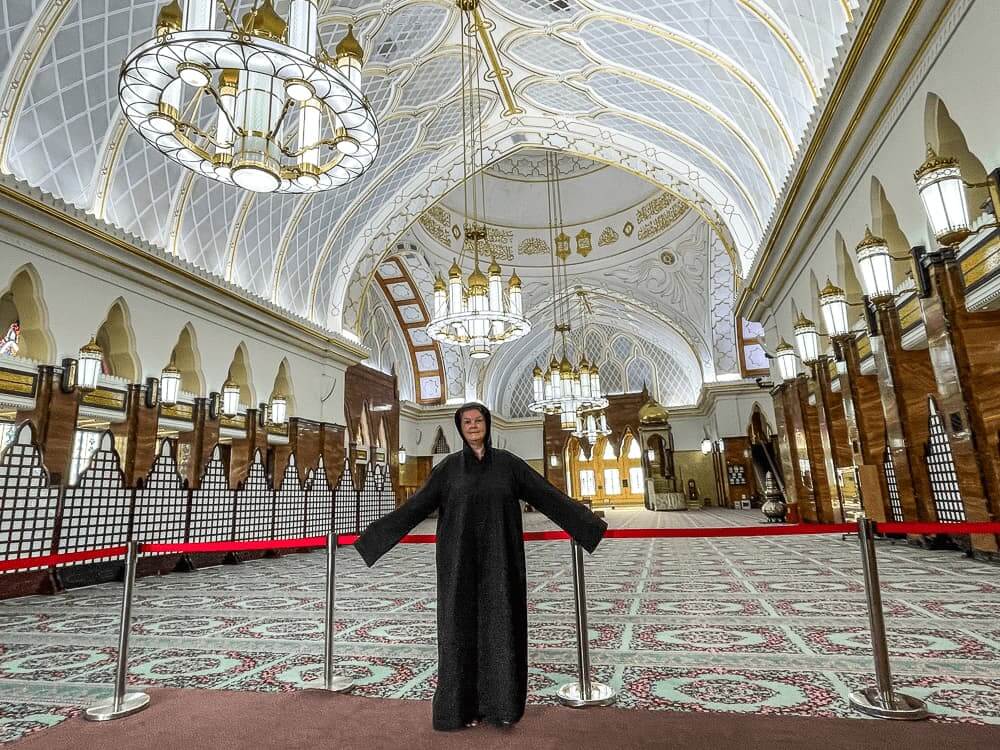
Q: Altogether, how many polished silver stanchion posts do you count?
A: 4